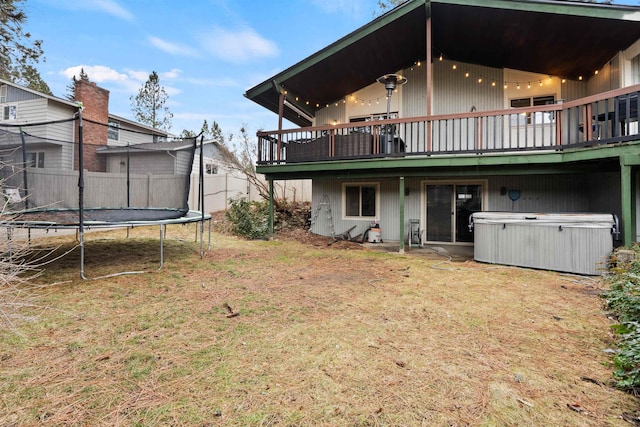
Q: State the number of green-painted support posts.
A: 3